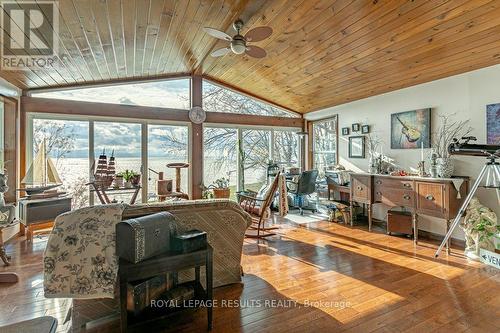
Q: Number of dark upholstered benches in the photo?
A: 0